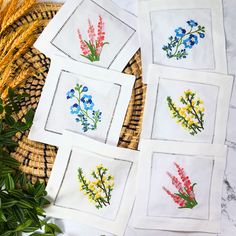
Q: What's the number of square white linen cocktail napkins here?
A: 6